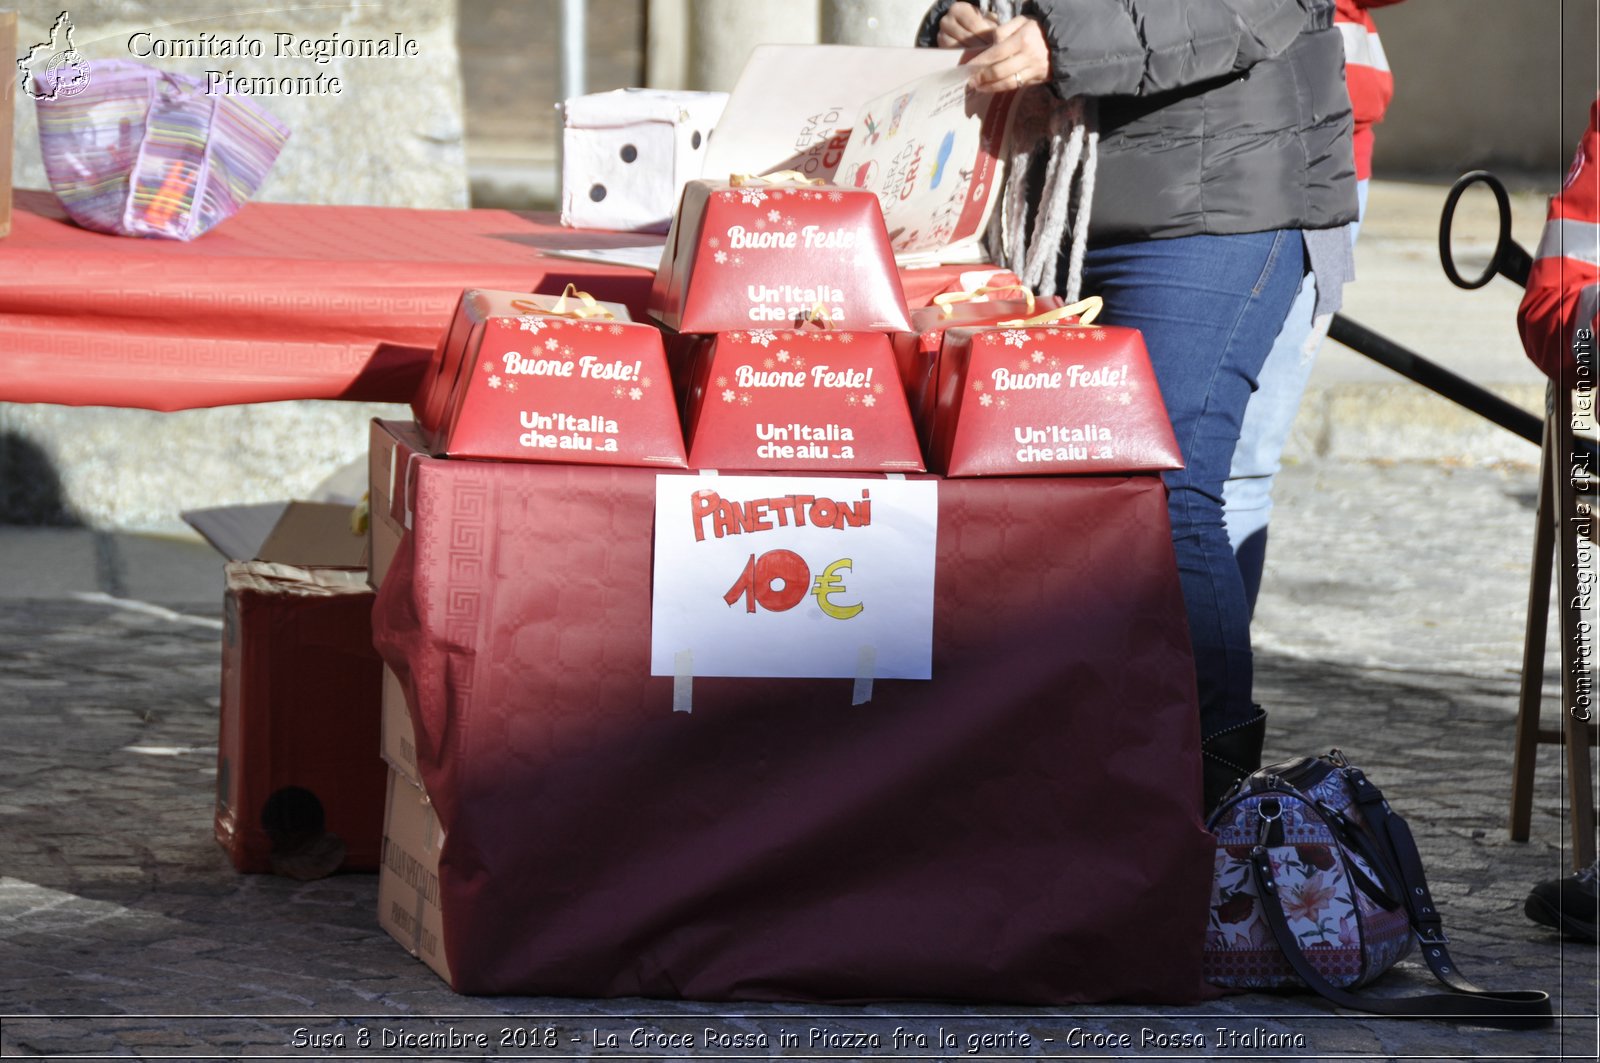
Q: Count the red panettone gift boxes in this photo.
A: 5